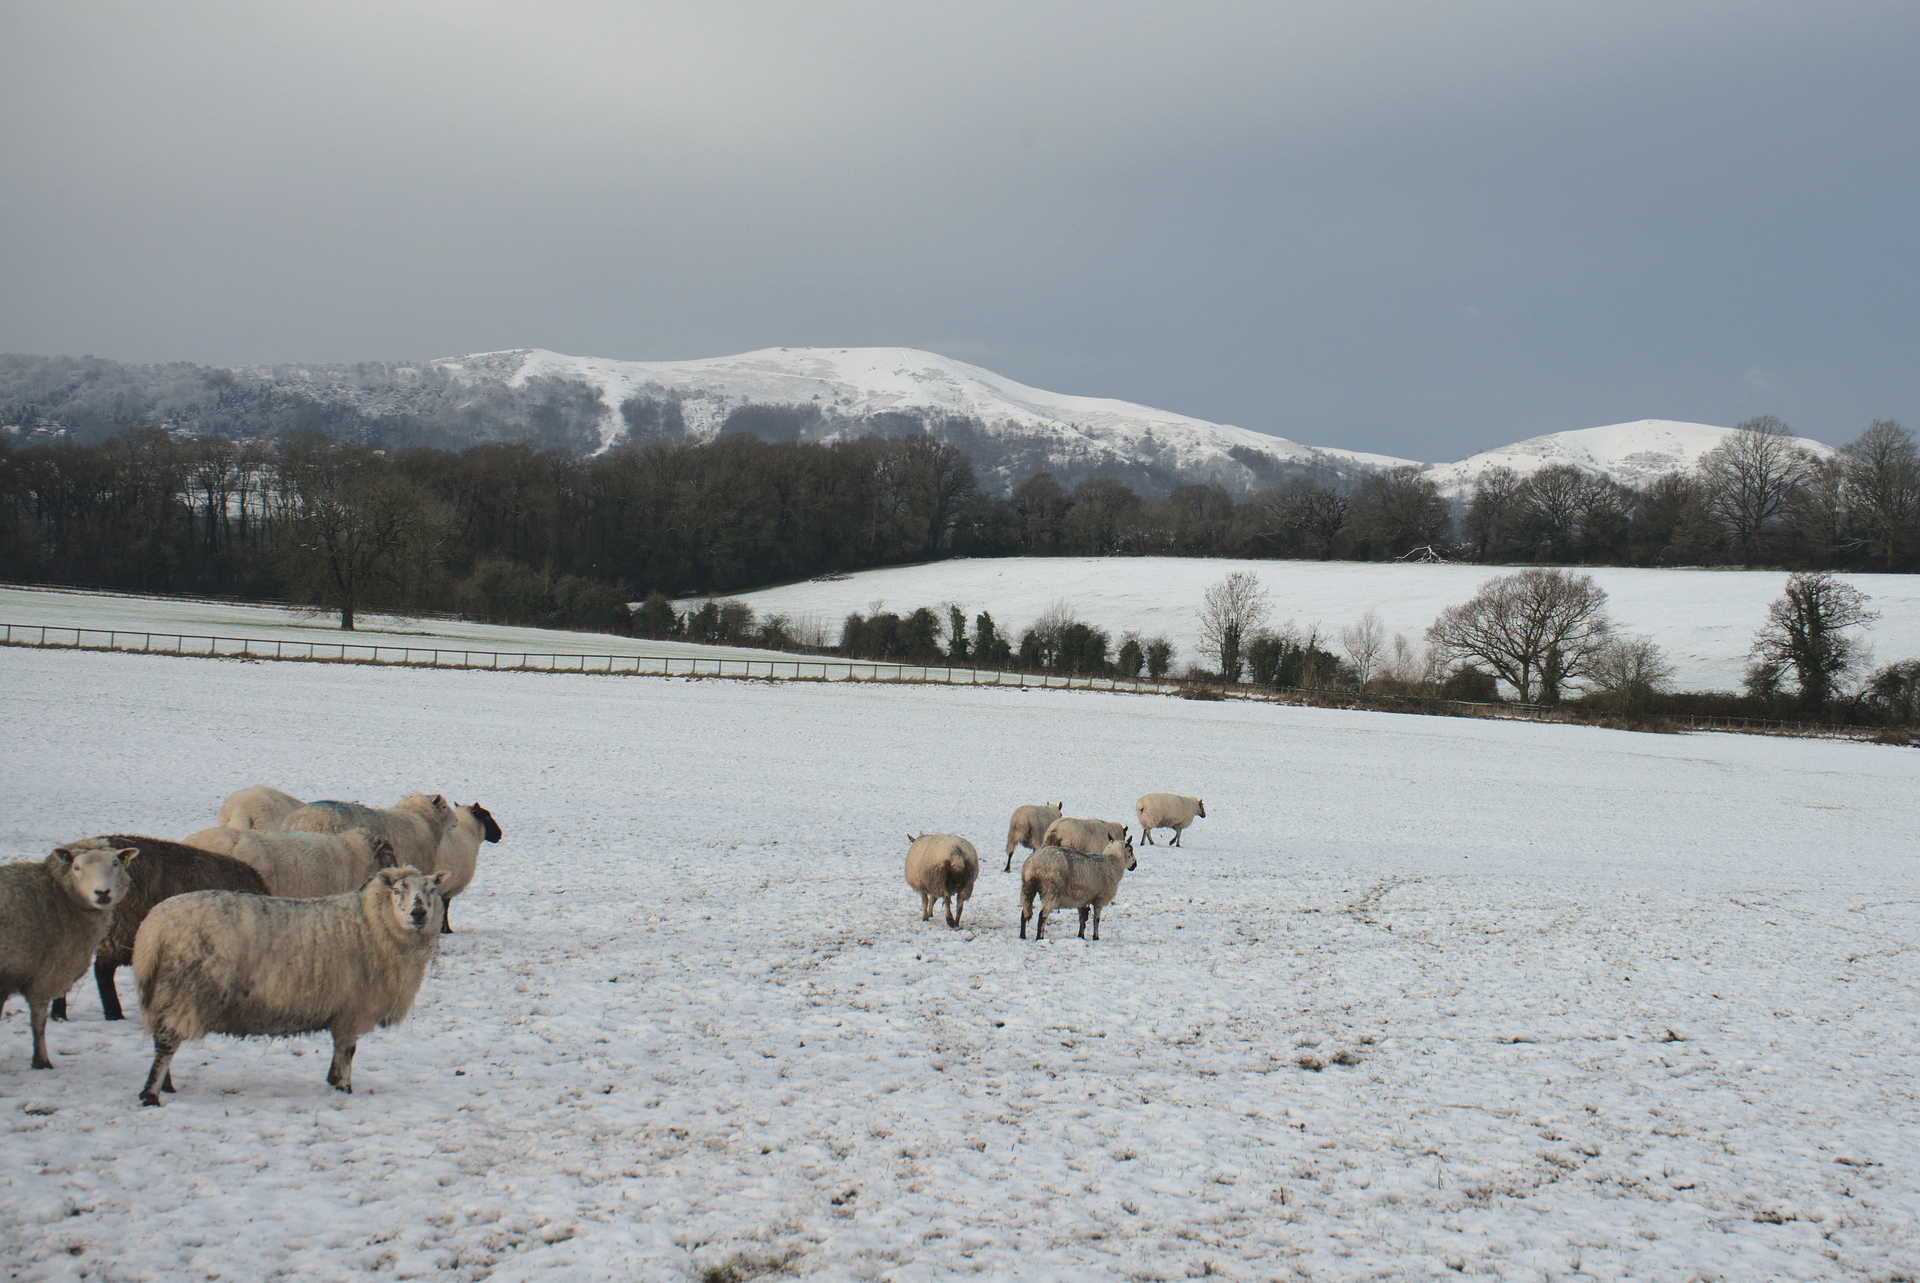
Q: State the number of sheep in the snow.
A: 12